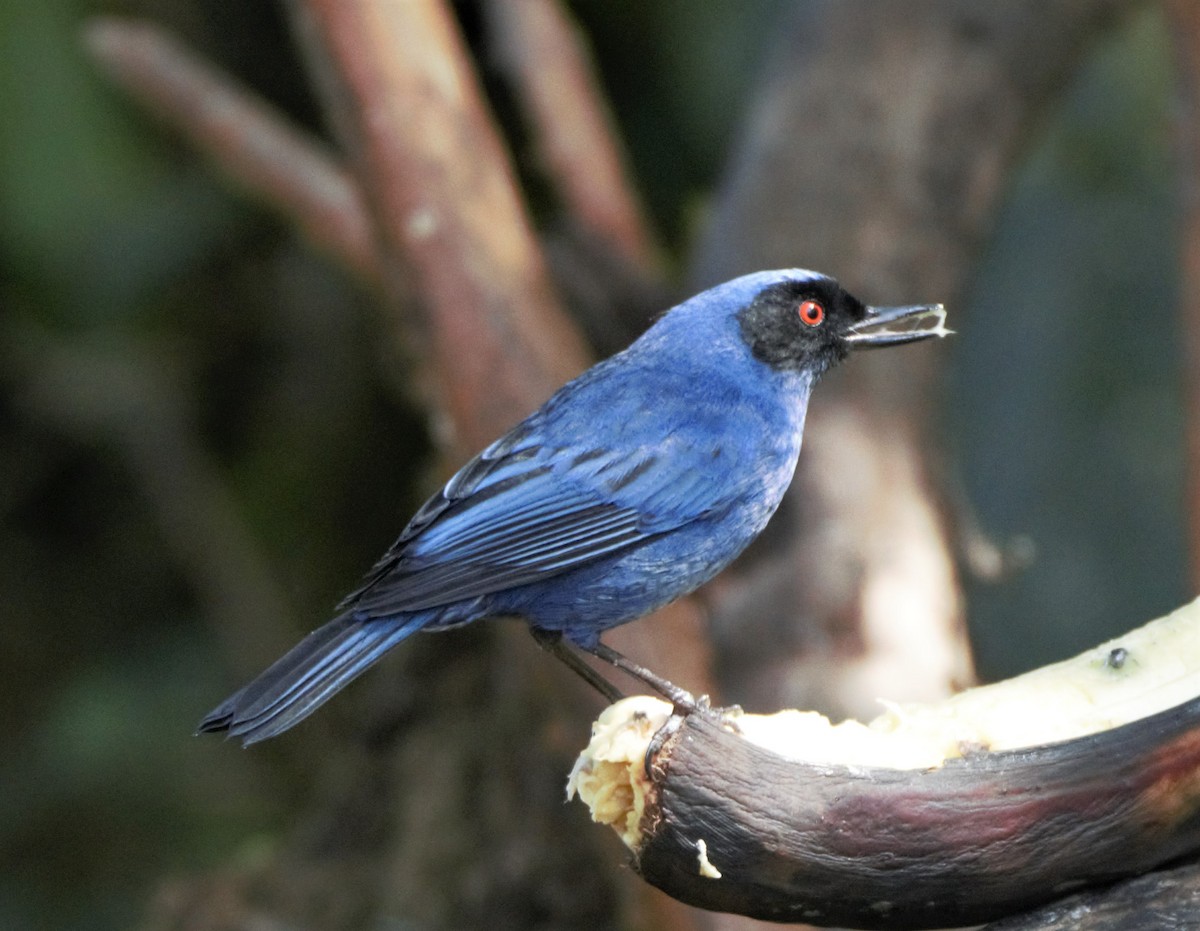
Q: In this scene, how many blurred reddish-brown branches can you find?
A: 3